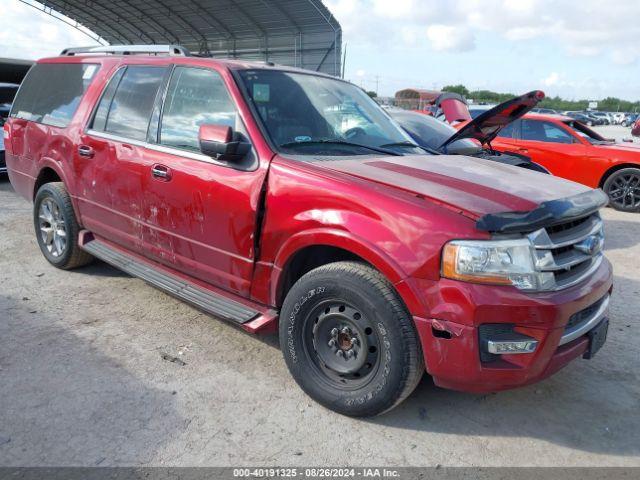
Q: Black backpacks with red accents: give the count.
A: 0